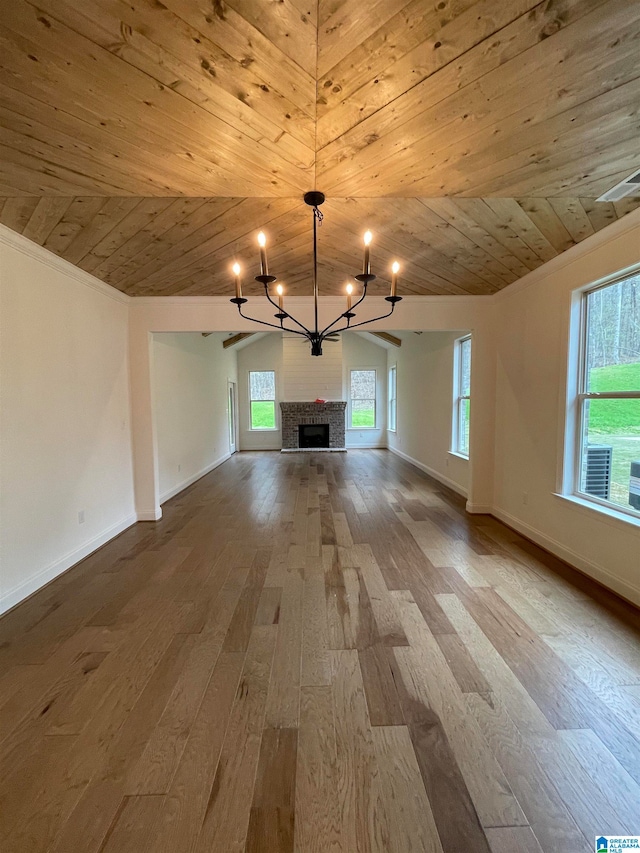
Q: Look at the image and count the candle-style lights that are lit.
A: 6